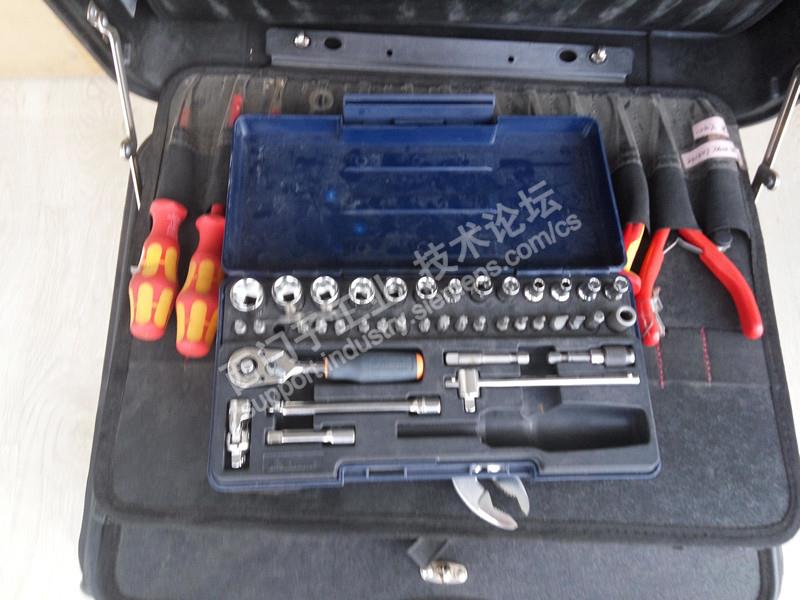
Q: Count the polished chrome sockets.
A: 13